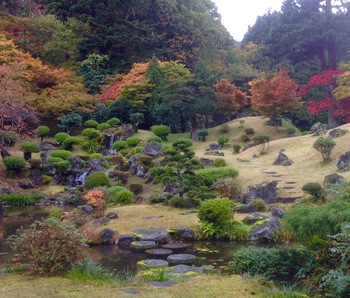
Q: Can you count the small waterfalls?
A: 2